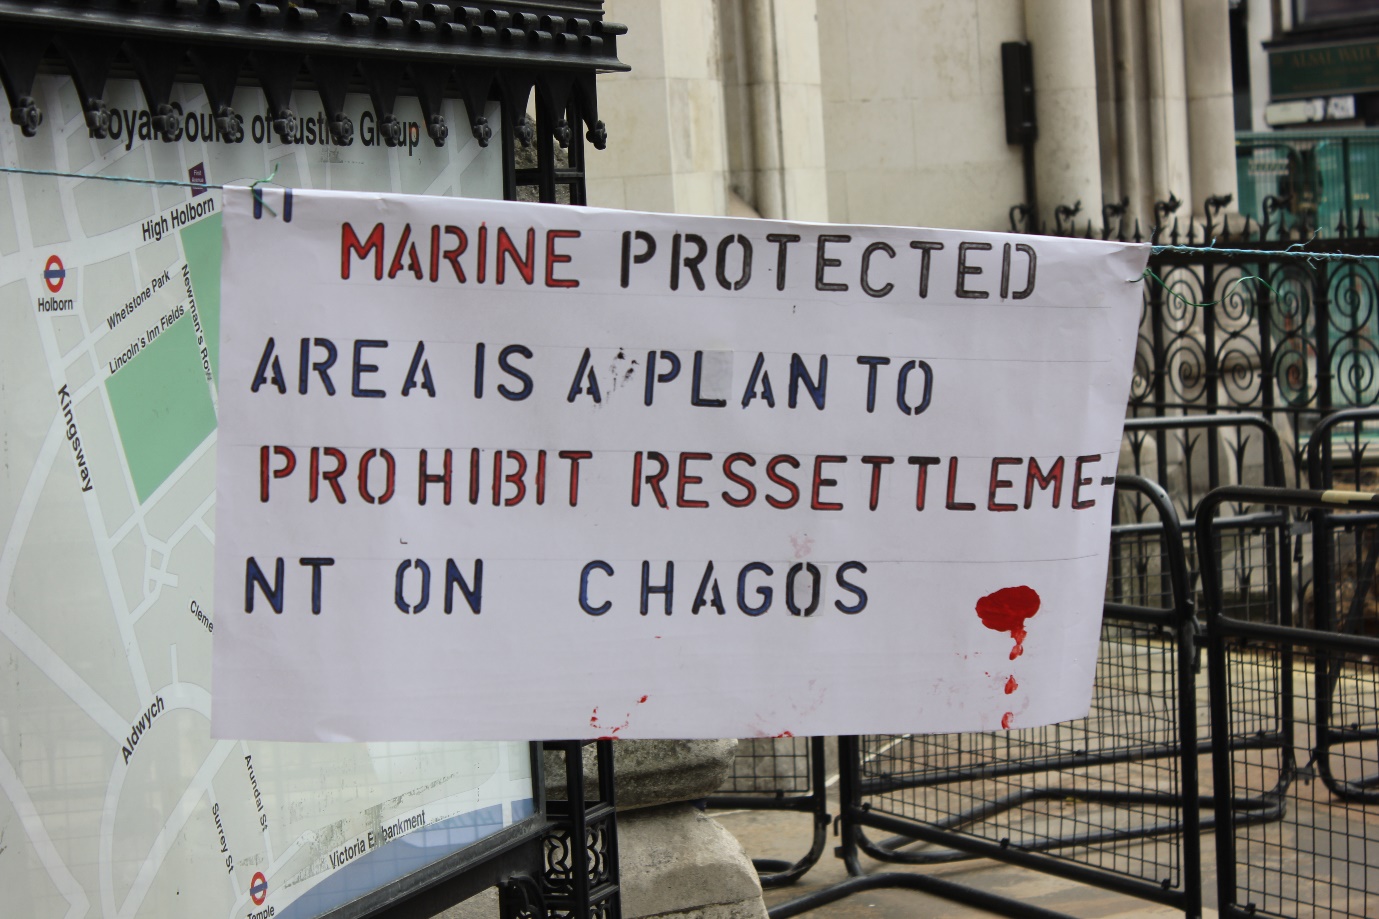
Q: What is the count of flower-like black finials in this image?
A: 12